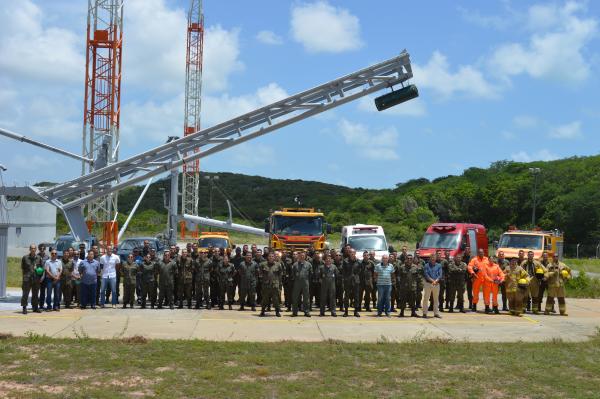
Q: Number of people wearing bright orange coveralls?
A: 2